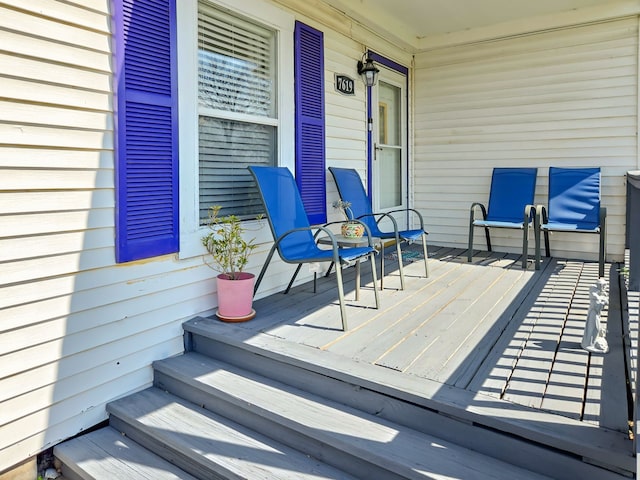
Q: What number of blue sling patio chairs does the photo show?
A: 4